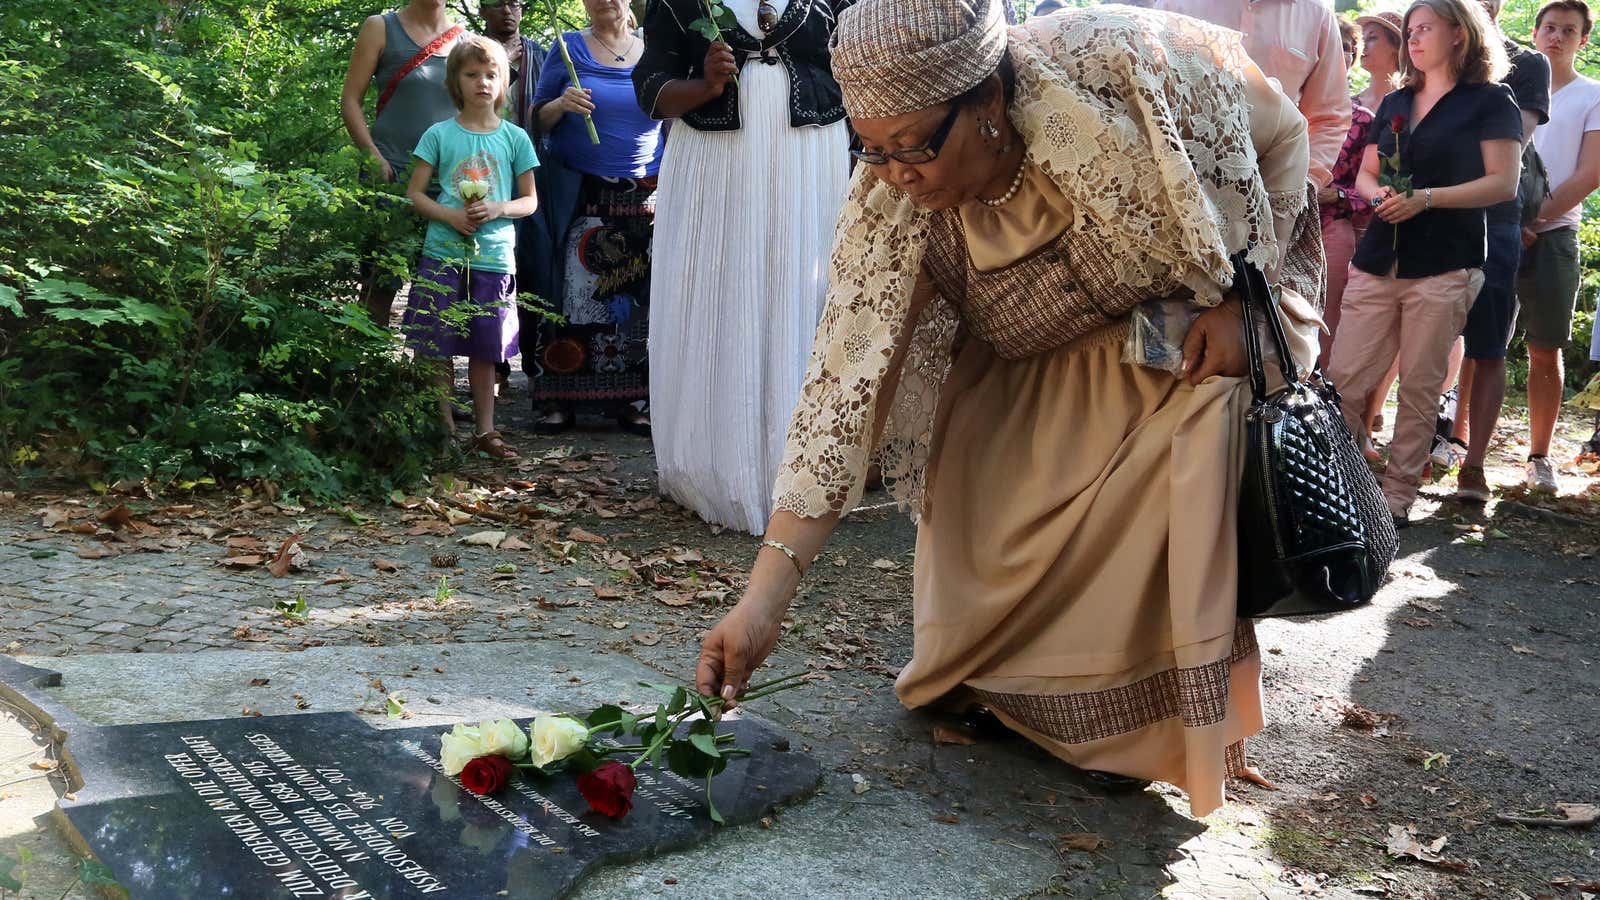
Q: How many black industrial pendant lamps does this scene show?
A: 0